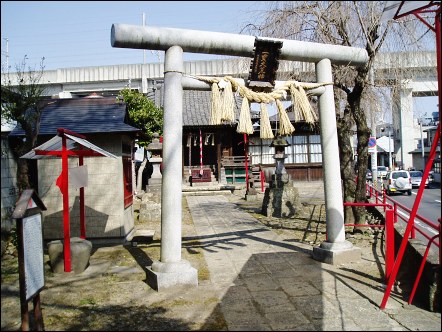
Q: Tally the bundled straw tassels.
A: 7